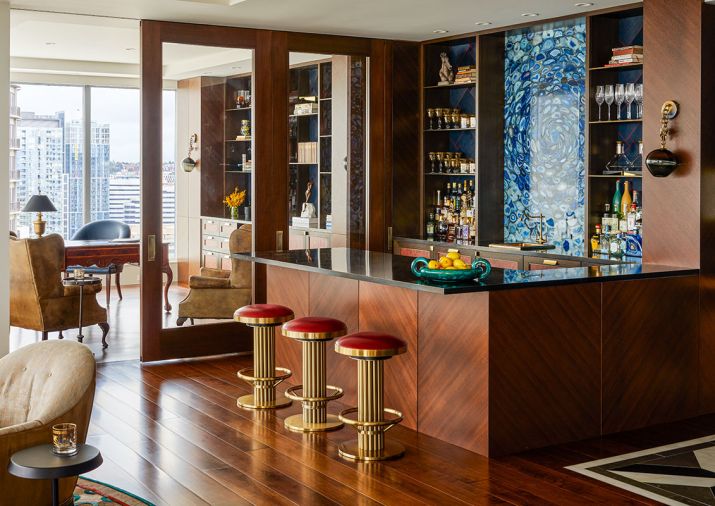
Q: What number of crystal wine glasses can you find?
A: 5